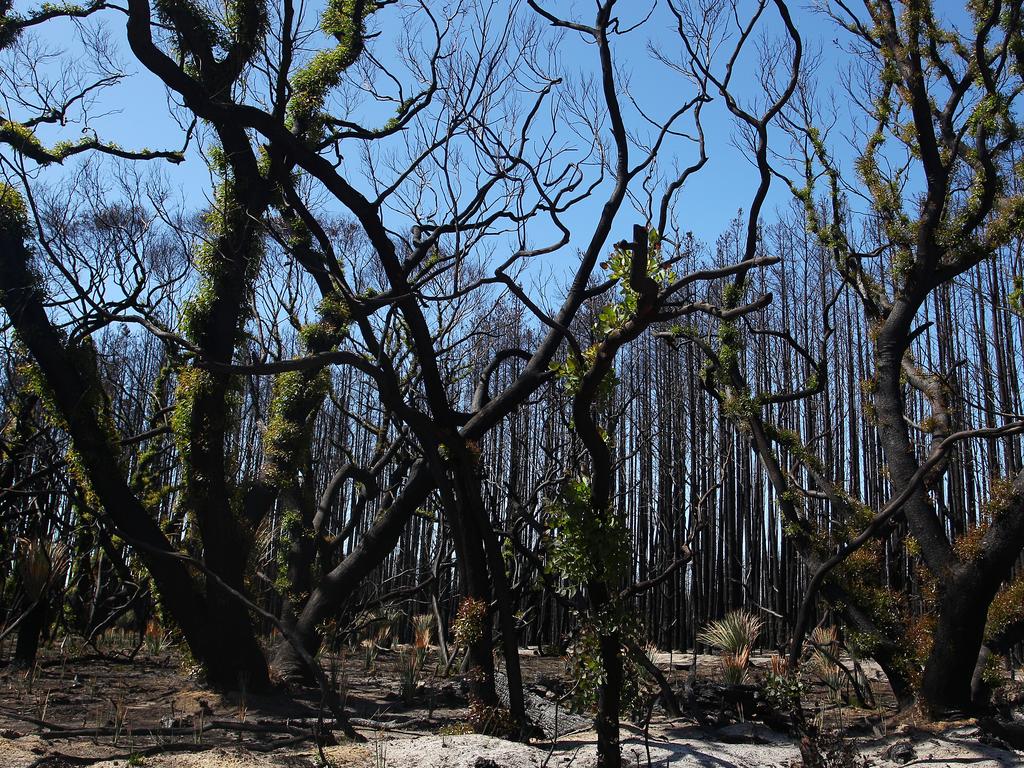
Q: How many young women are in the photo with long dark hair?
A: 0